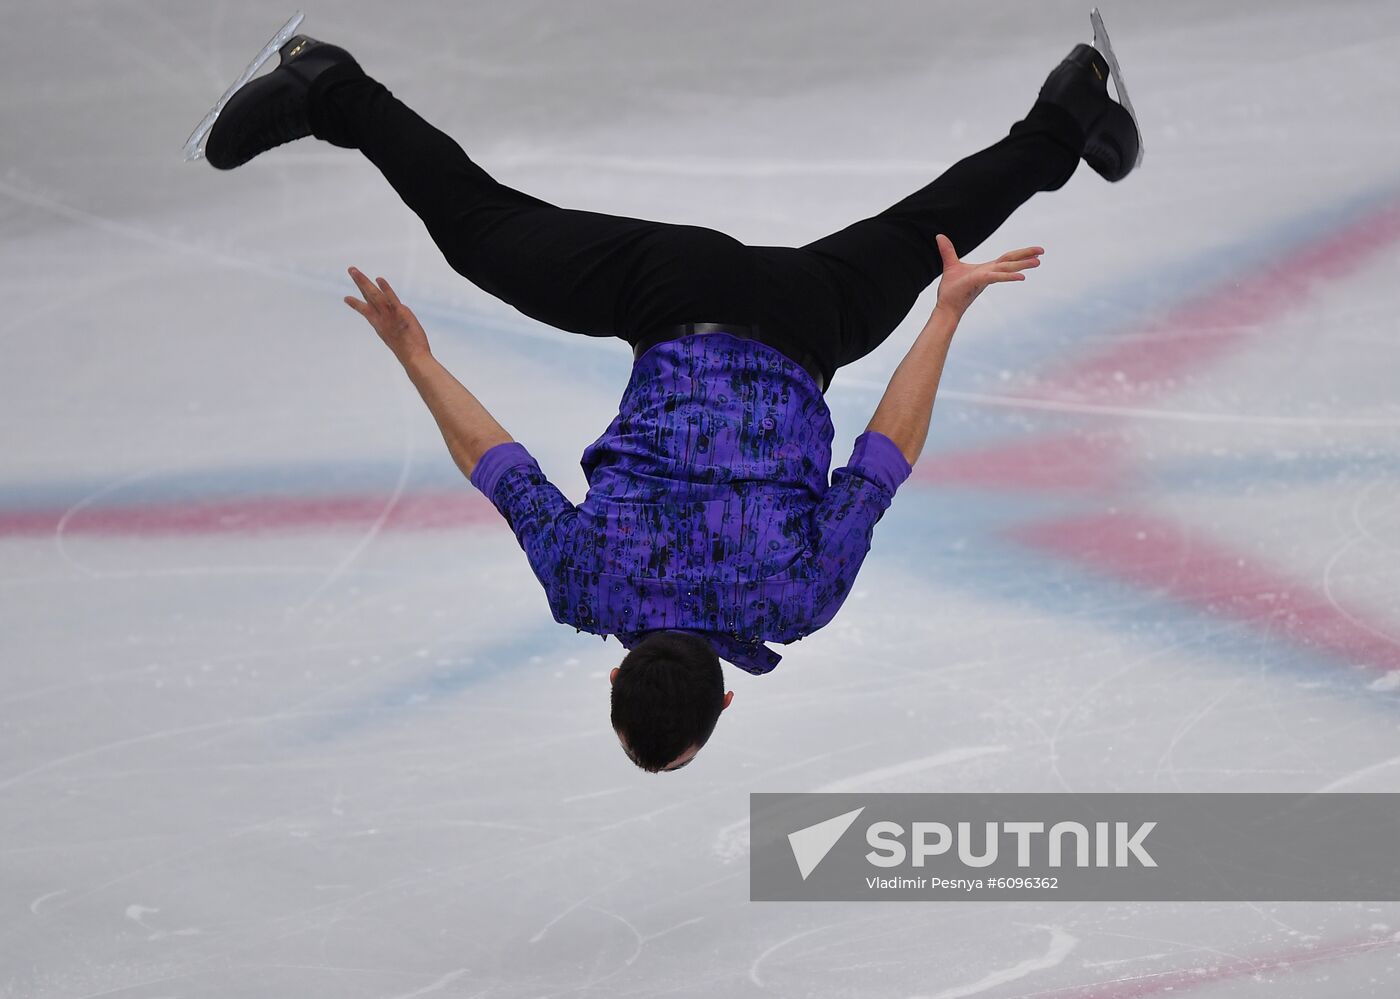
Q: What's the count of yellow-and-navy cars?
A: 0